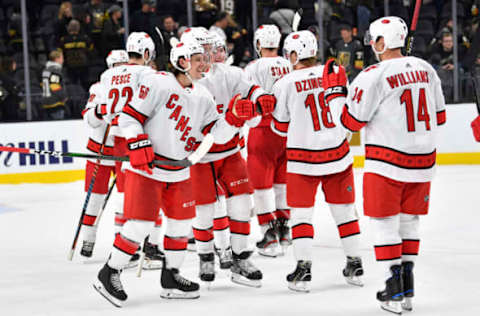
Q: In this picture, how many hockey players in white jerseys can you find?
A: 8